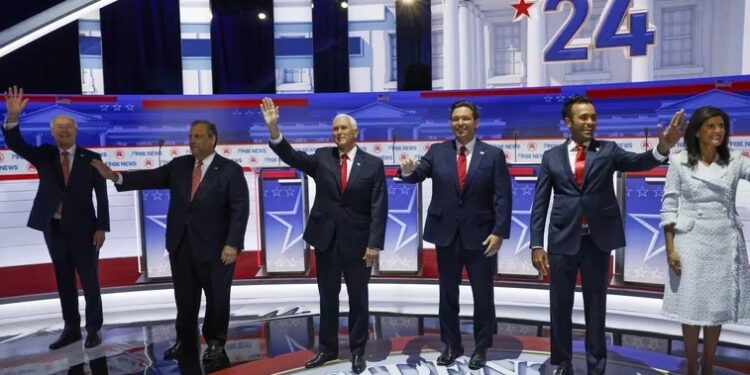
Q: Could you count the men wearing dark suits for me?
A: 5